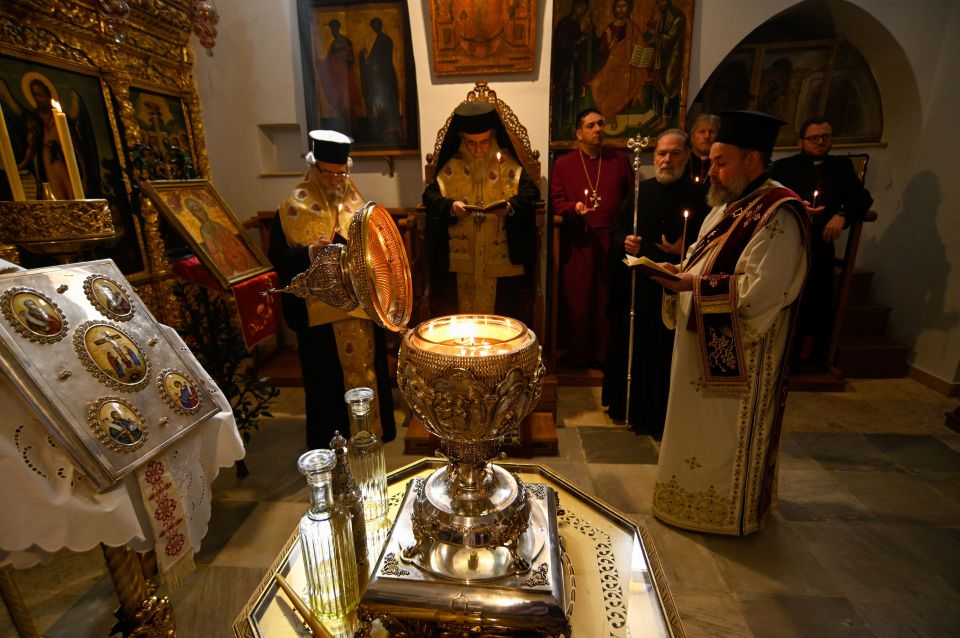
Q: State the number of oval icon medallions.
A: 5